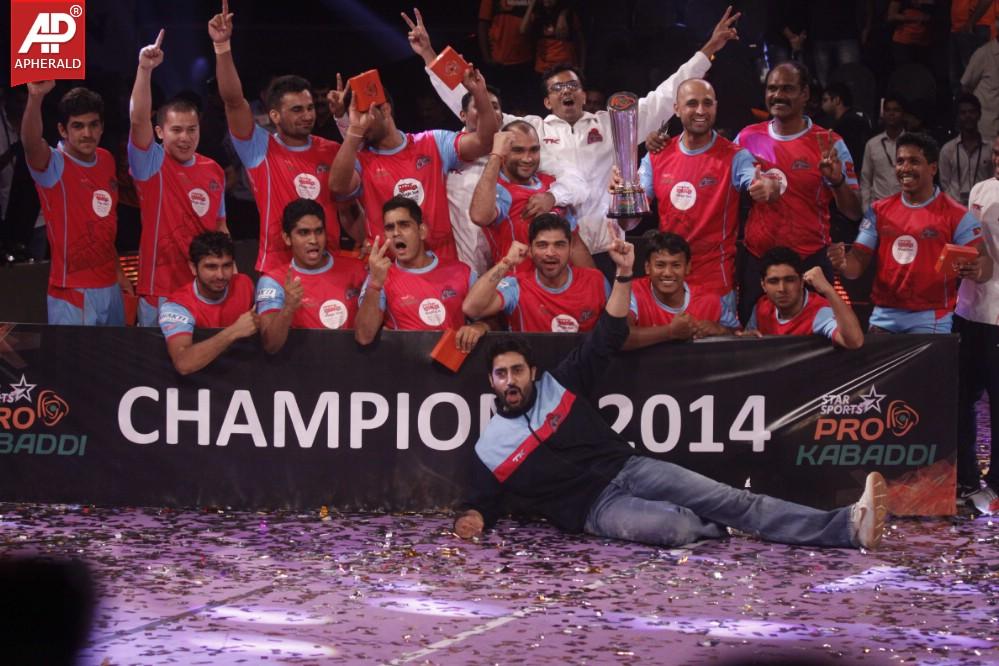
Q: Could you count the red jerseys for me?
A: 14